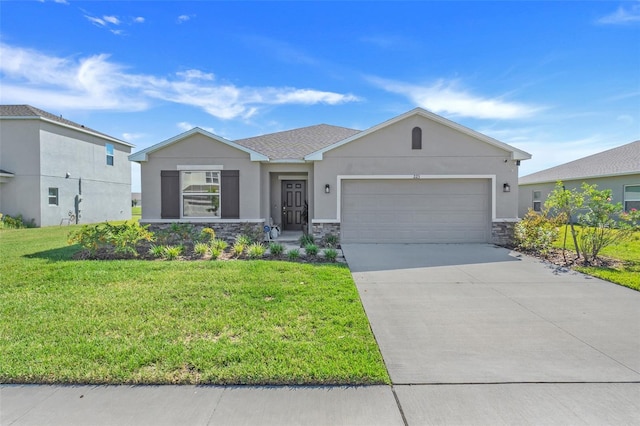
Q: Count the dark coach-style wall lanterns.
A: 2